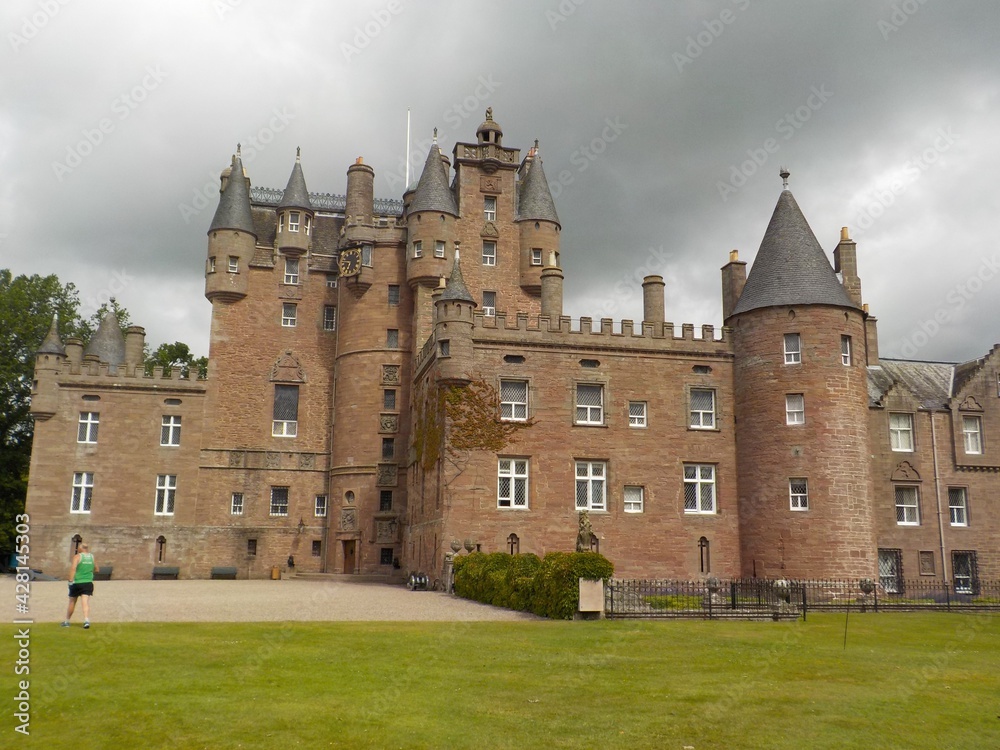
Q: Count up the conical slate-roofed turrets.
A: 8